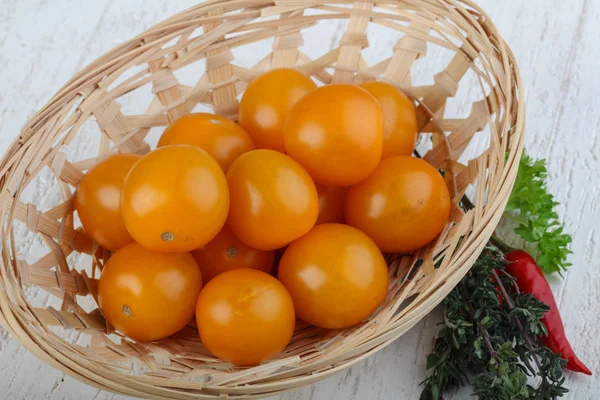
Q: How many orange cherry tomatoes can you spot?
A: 13